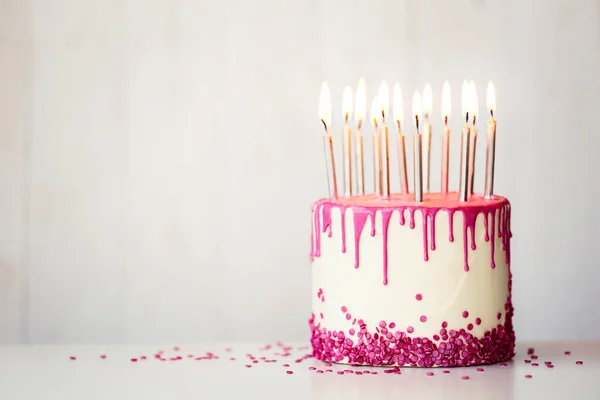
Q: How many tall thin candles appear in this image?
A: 12